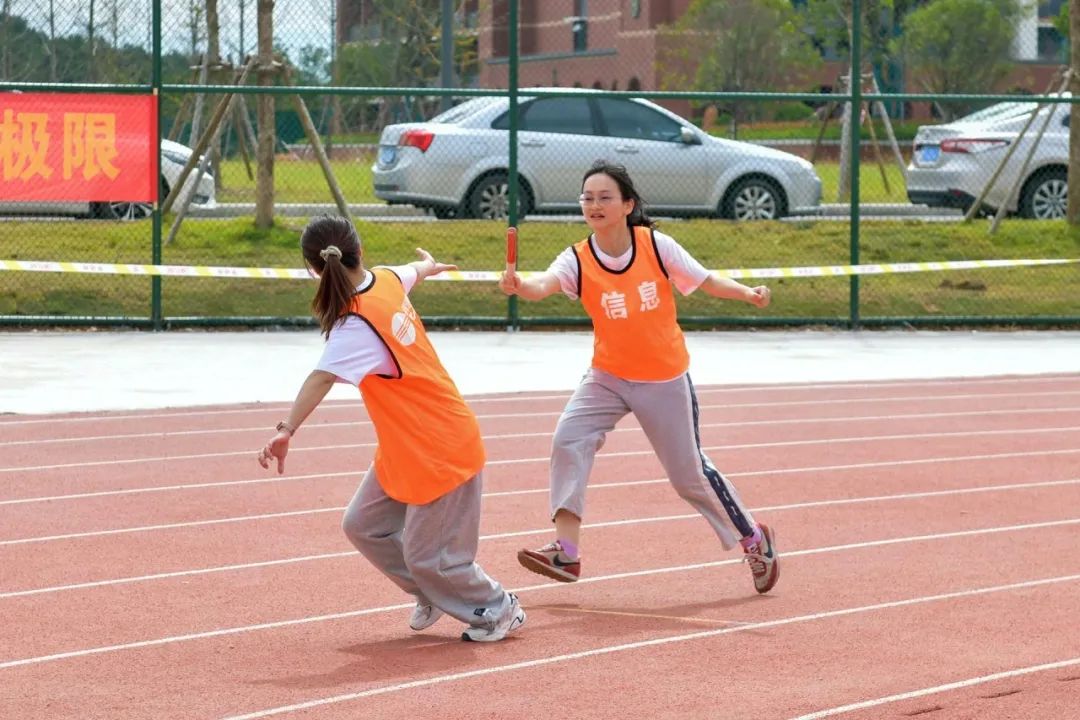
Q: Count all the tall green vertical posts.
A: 3